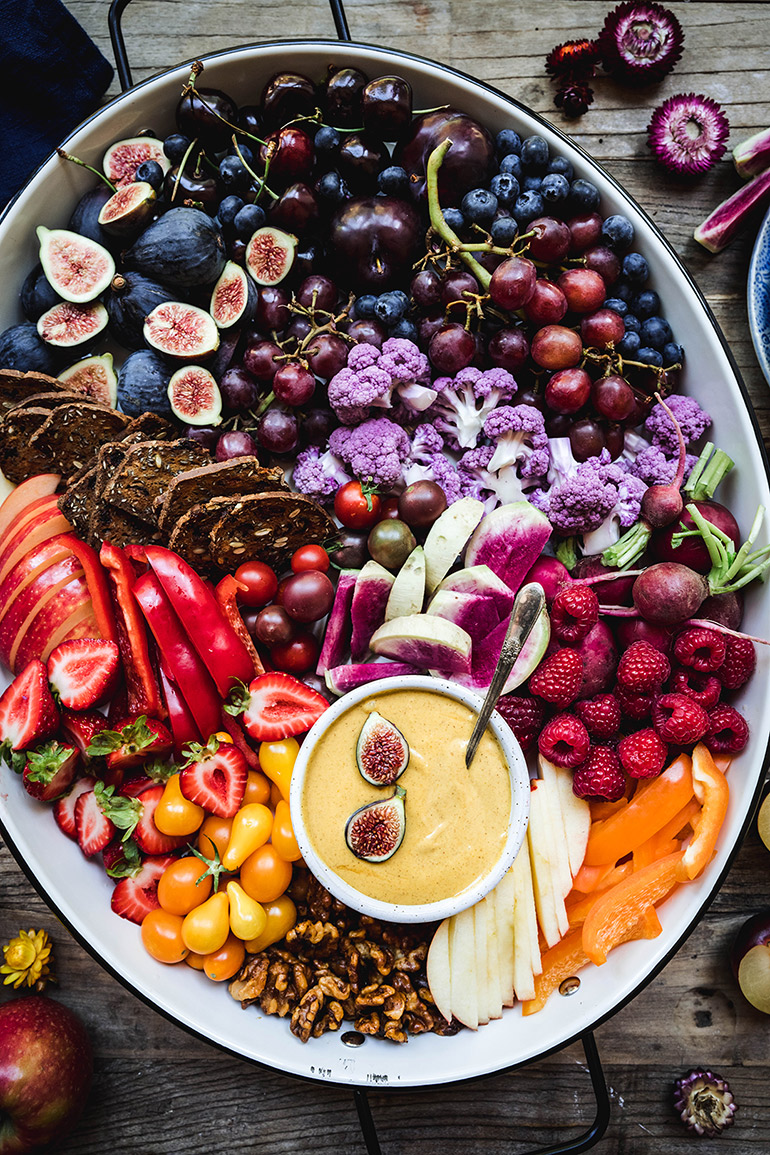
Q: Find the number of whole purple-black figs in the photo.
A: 6